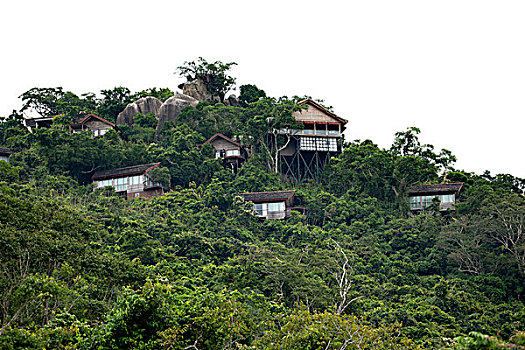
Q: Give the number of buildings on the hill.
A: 8